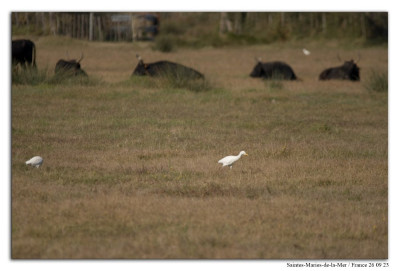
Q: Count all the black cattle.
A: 5